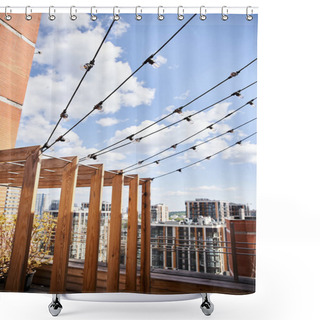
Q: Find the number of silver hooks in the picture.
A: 12